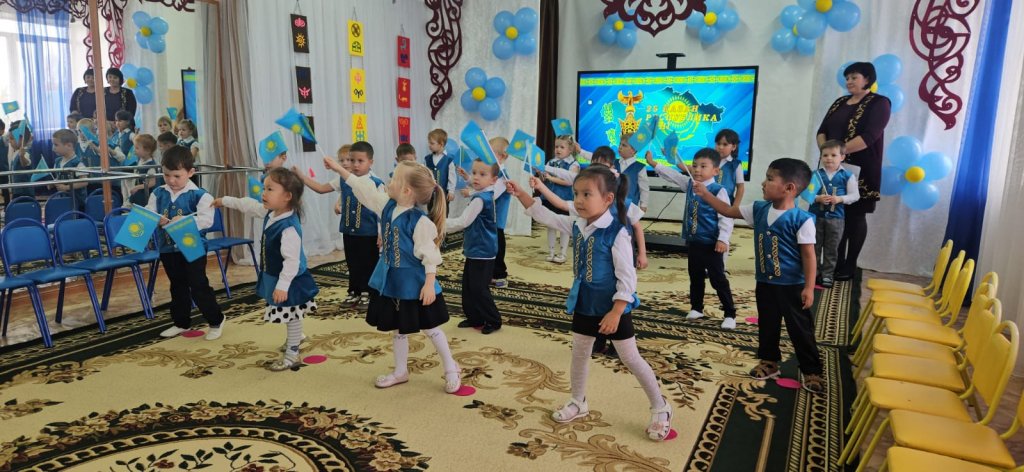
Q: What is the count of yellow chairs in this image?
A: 9